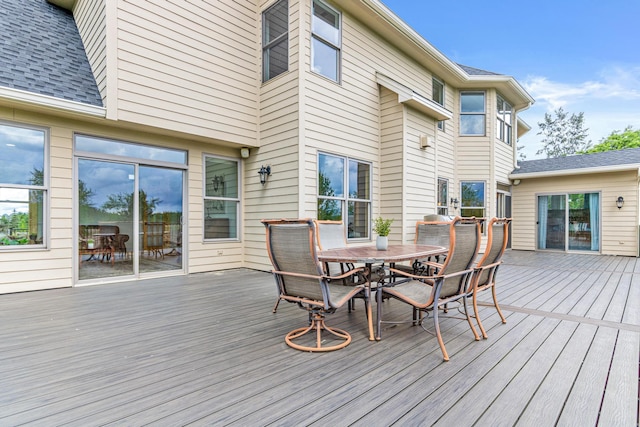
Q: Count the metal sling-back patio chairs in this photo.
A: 5